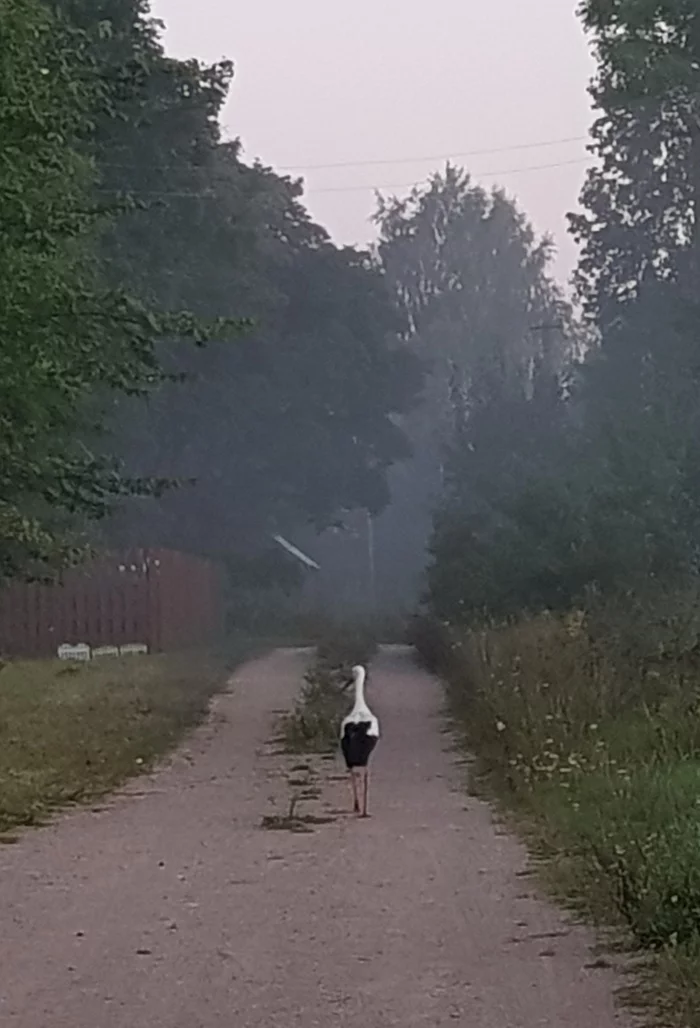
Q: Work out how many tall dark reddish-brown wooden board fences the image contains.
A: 1